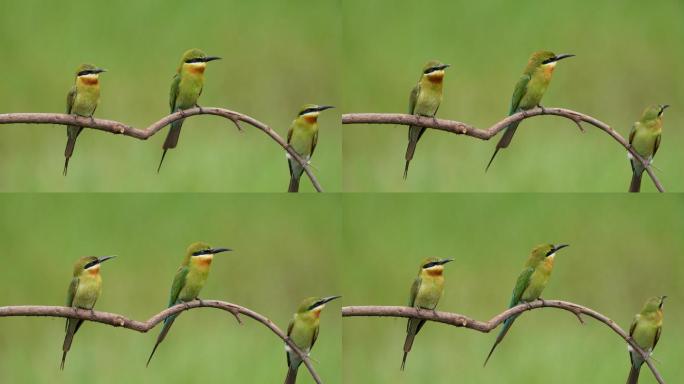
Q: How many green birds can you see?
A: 12